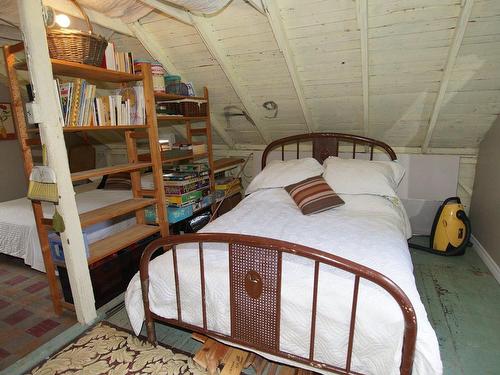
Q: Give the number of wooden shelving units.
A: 2